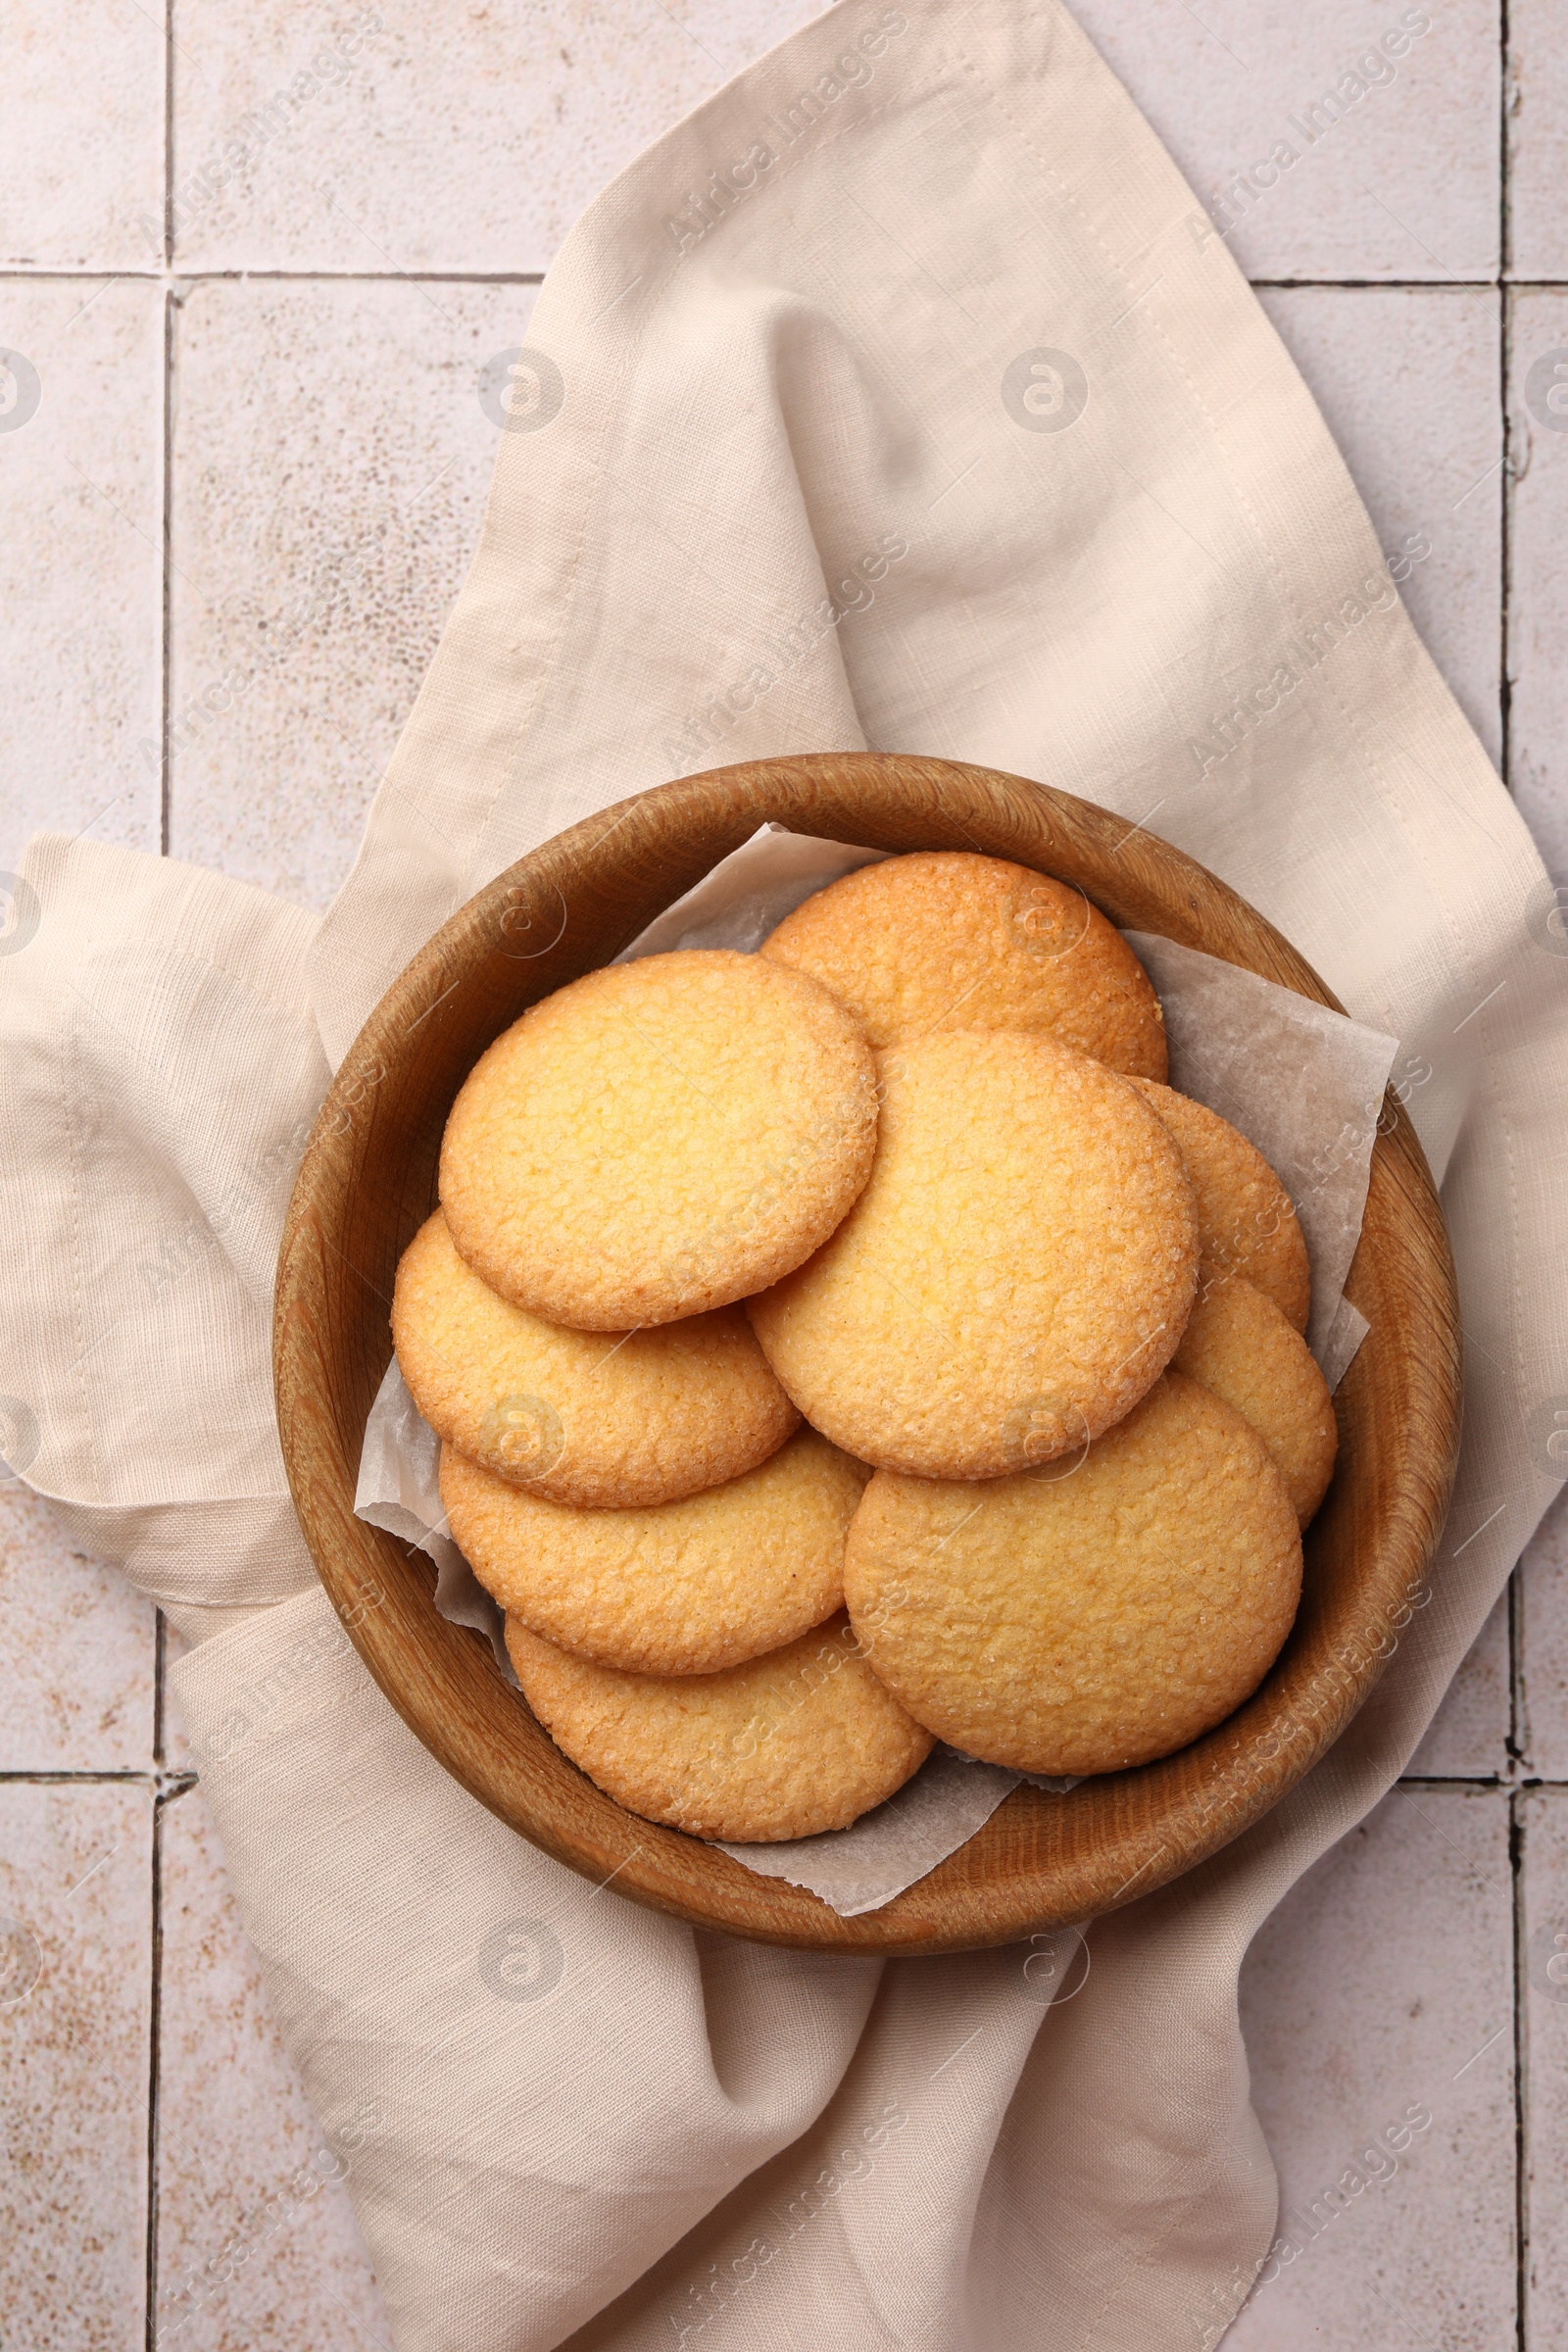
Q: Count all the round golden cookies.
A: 9